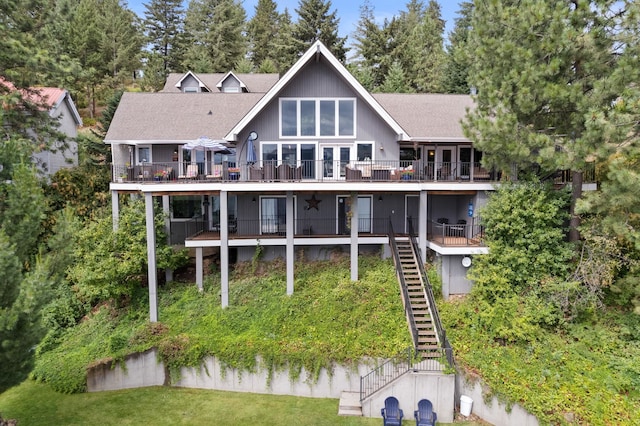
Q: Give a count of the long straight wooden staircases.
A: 1